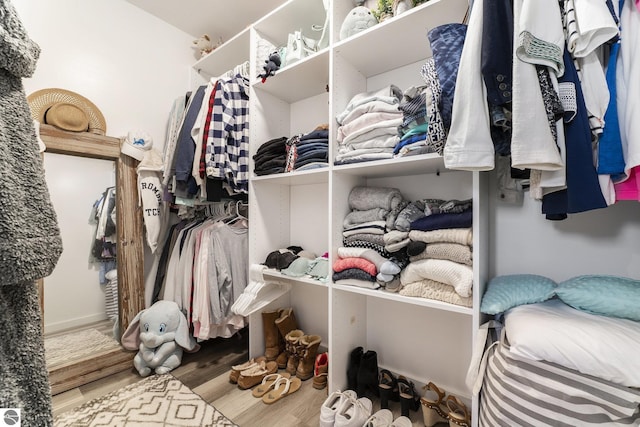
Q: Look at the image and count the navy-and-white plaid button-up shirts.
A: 1